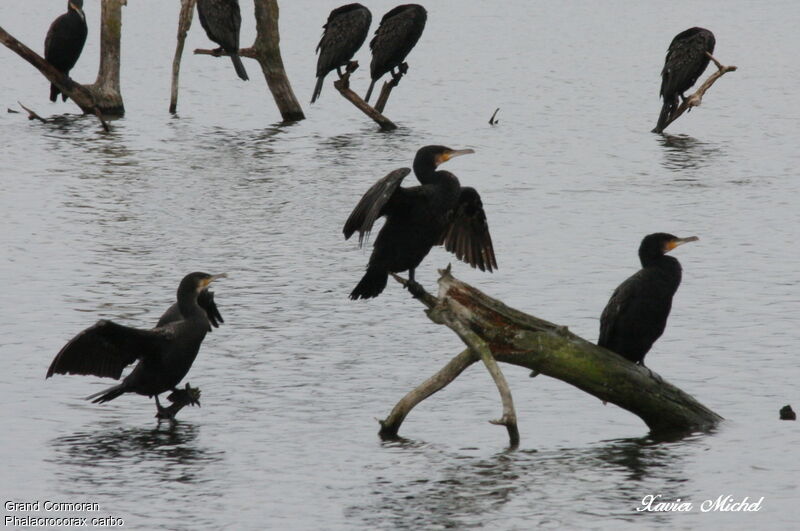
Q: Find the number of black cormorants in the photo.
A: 8